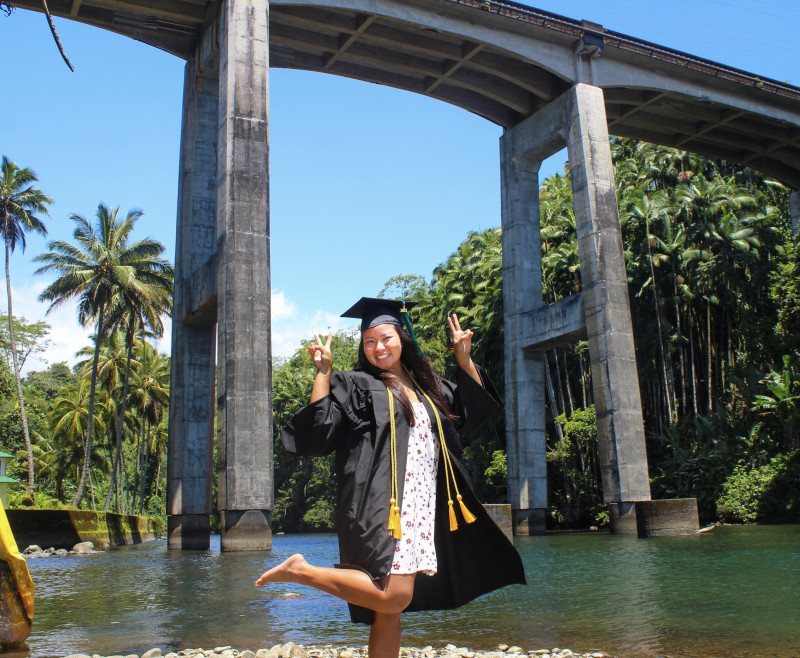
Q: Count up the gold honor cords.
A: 2